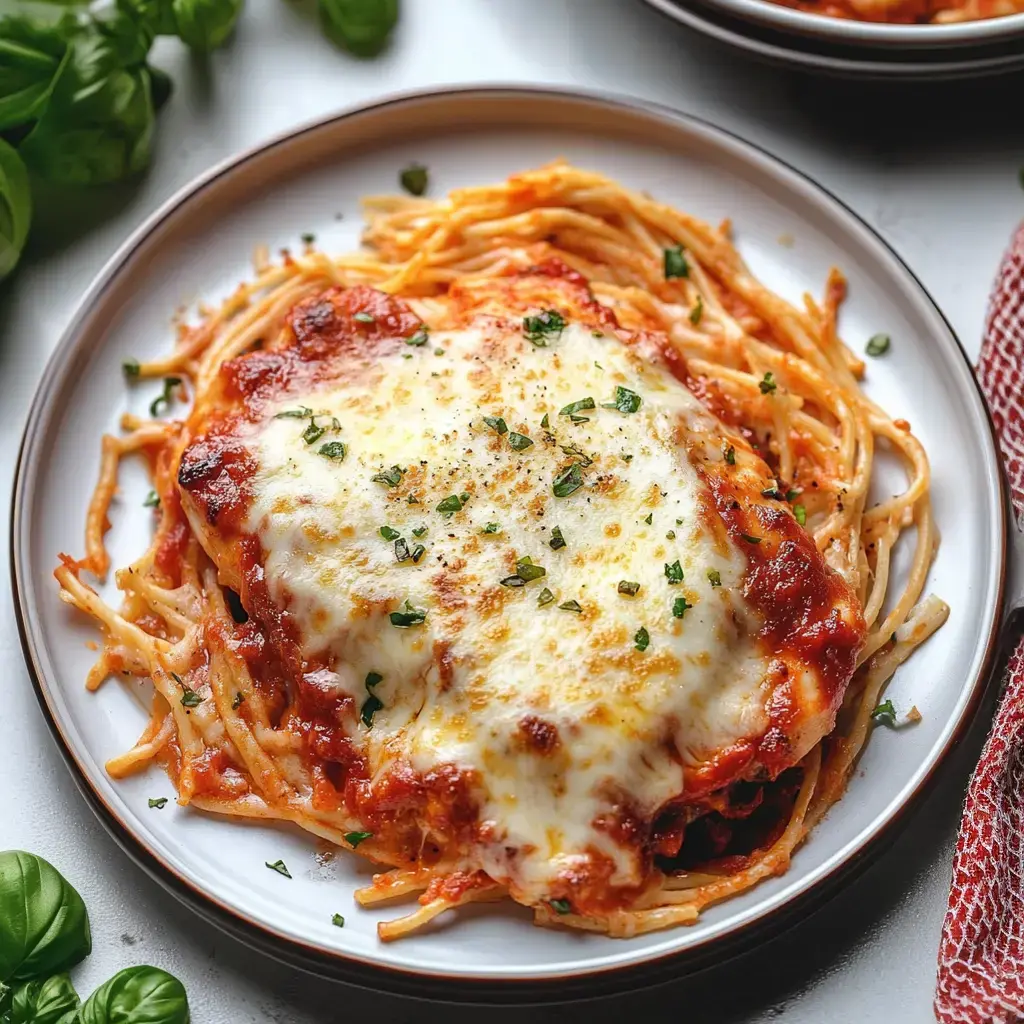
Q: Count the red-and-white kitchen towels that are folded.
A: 1